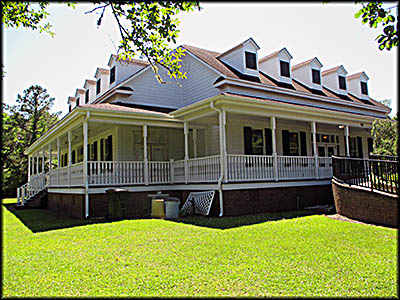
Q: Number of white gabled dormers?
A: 10